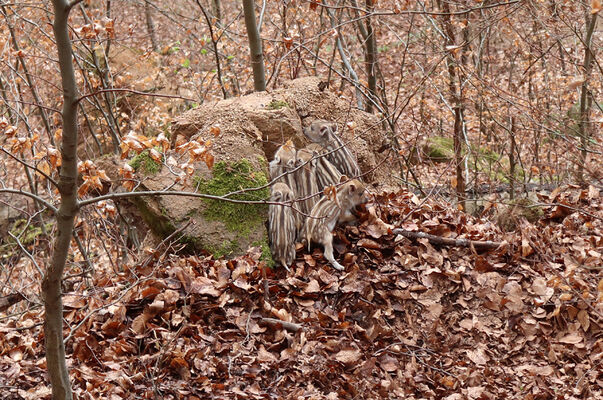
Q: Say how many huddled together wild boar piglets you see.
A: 6